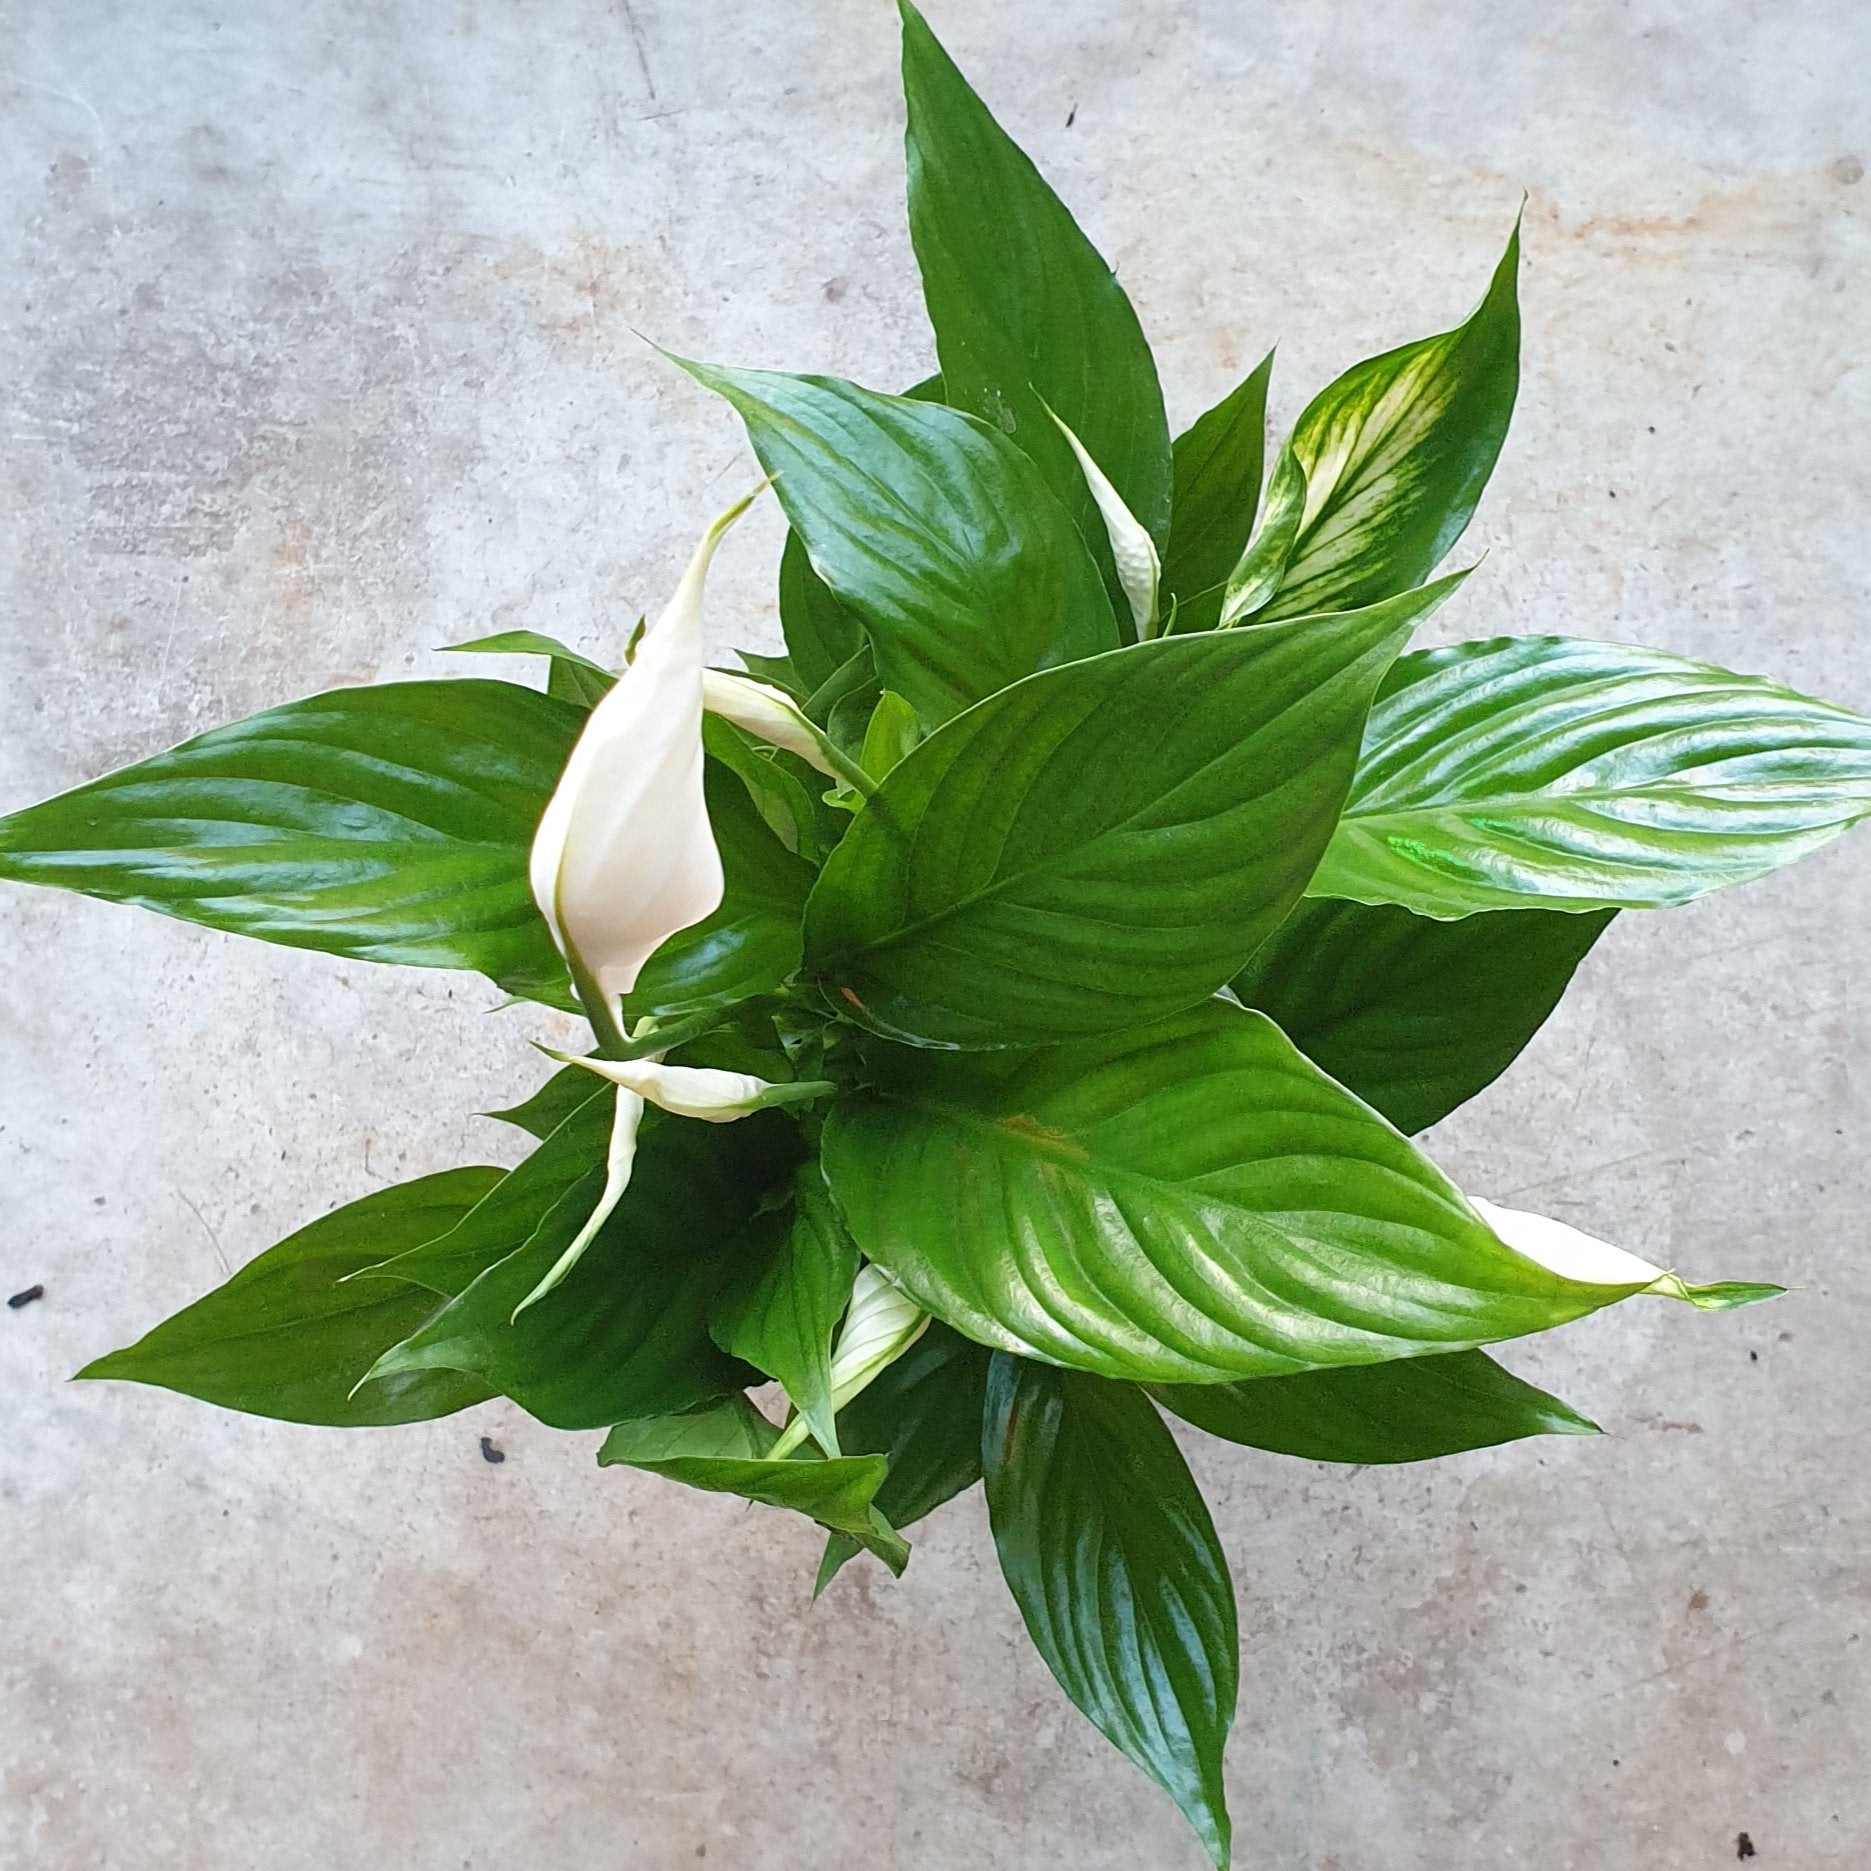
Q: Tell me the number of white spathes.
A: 7